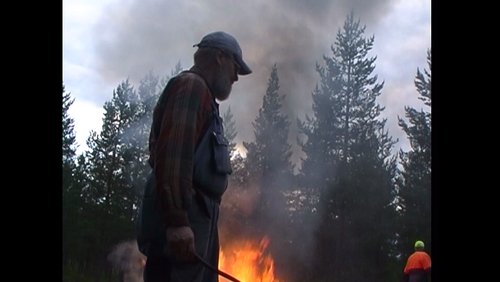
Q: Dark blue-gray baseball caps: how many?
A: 1